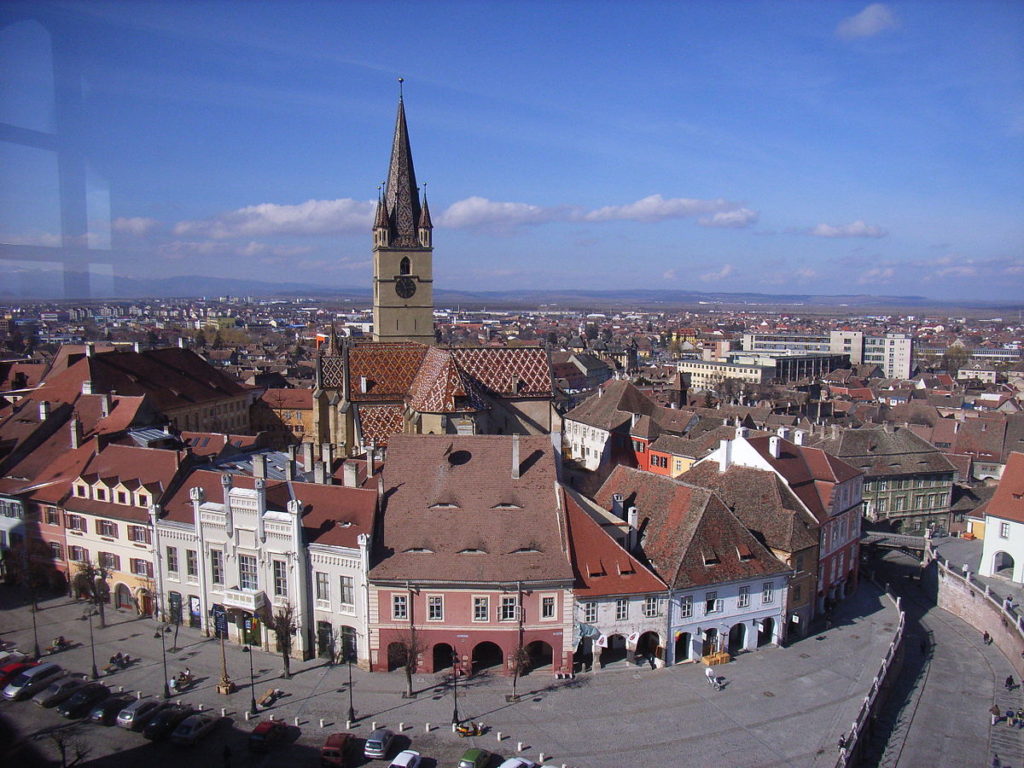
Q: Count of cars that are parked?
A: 15